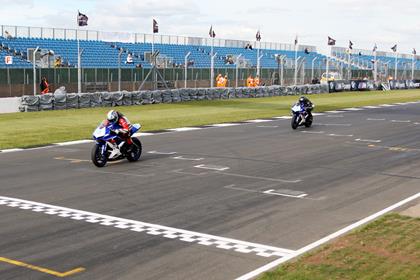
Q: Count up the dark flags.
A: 10